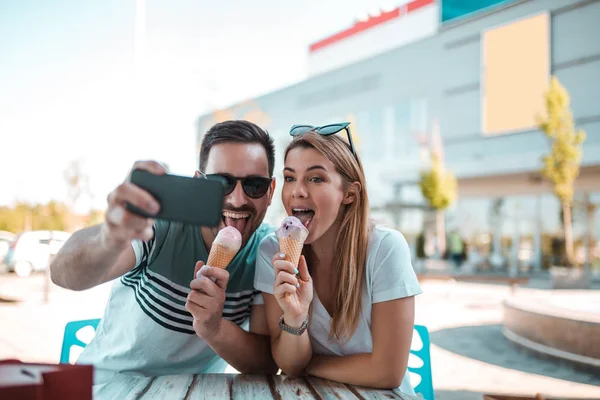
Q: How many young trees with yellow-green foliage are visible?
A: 2